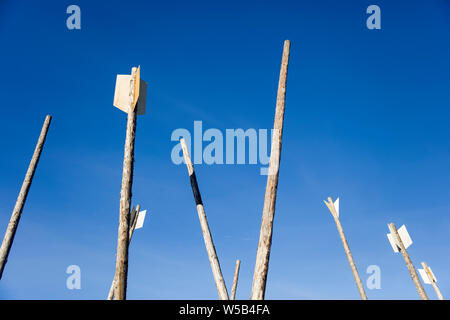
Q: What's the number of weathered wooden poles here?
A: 9